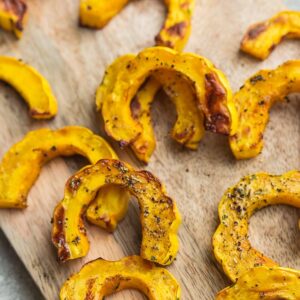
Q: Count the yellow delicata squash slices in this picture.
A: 12